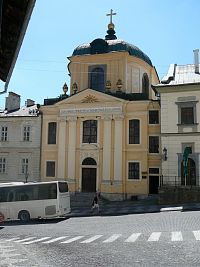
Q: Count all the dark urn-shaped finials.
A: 4